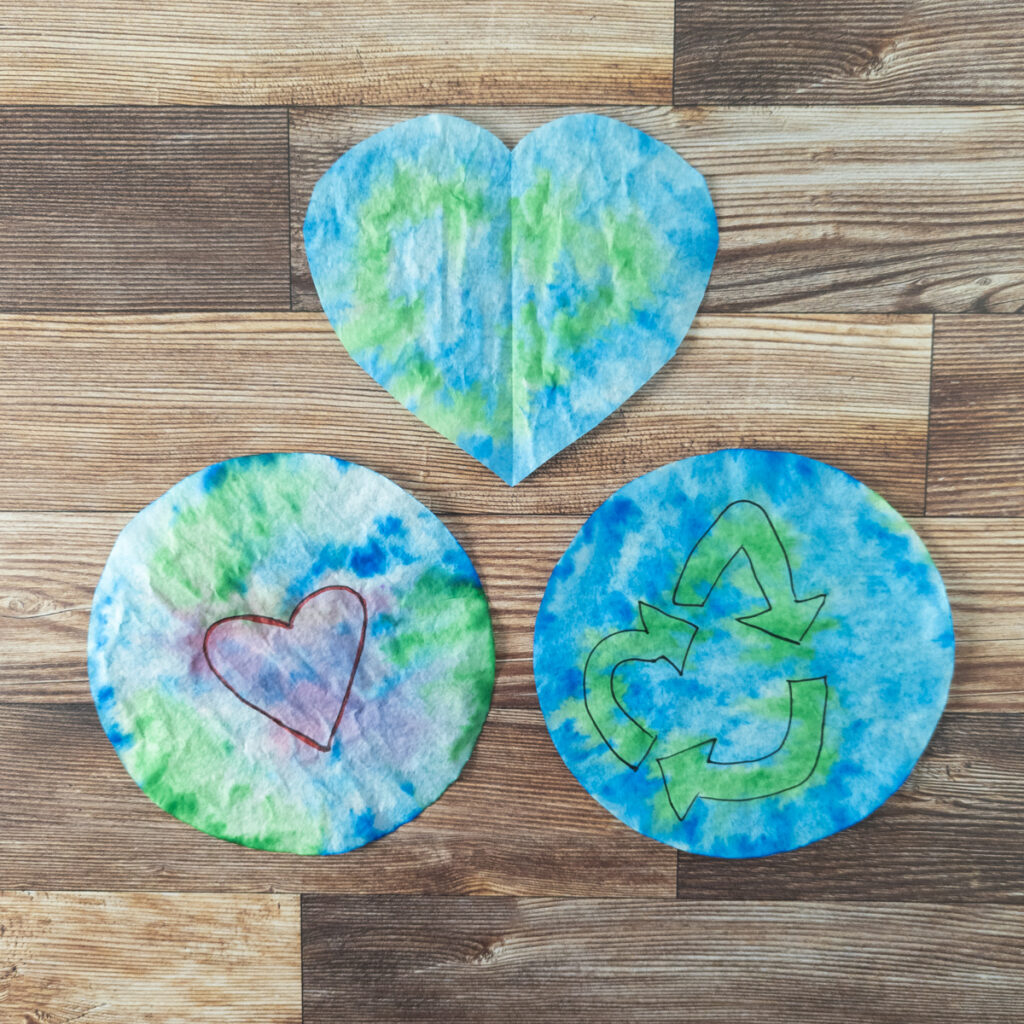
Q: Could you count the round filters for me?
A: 2